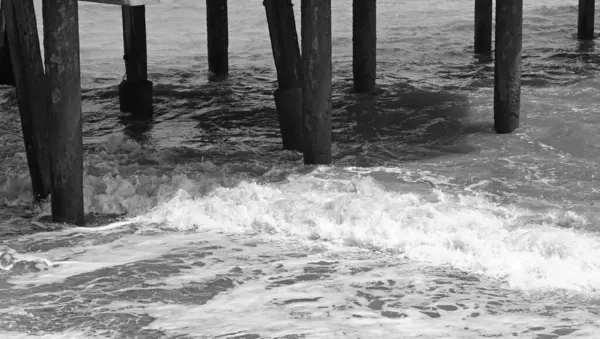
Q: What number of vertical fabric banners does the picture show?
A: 0